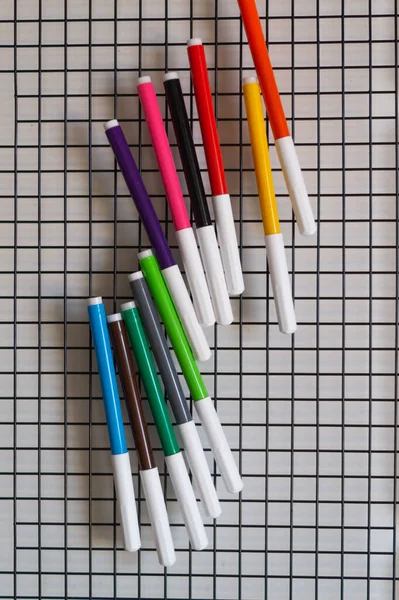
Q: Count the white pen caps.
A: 11